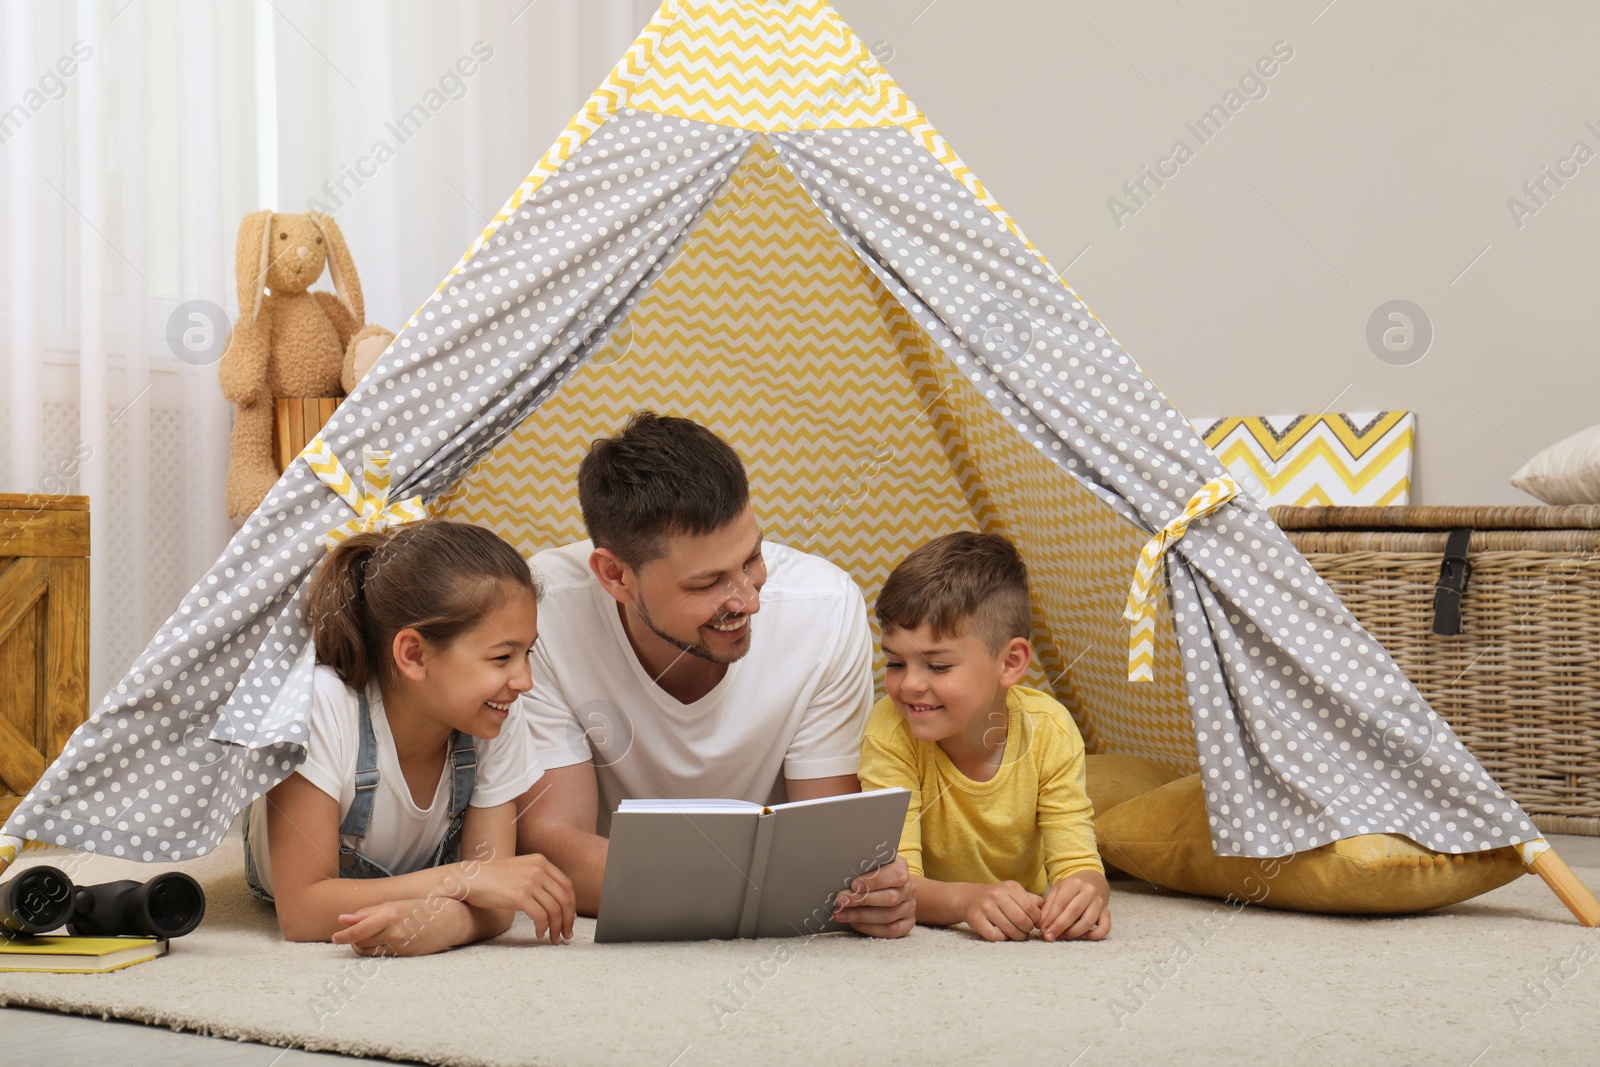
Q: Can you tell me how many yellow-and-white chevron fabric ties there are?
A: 2